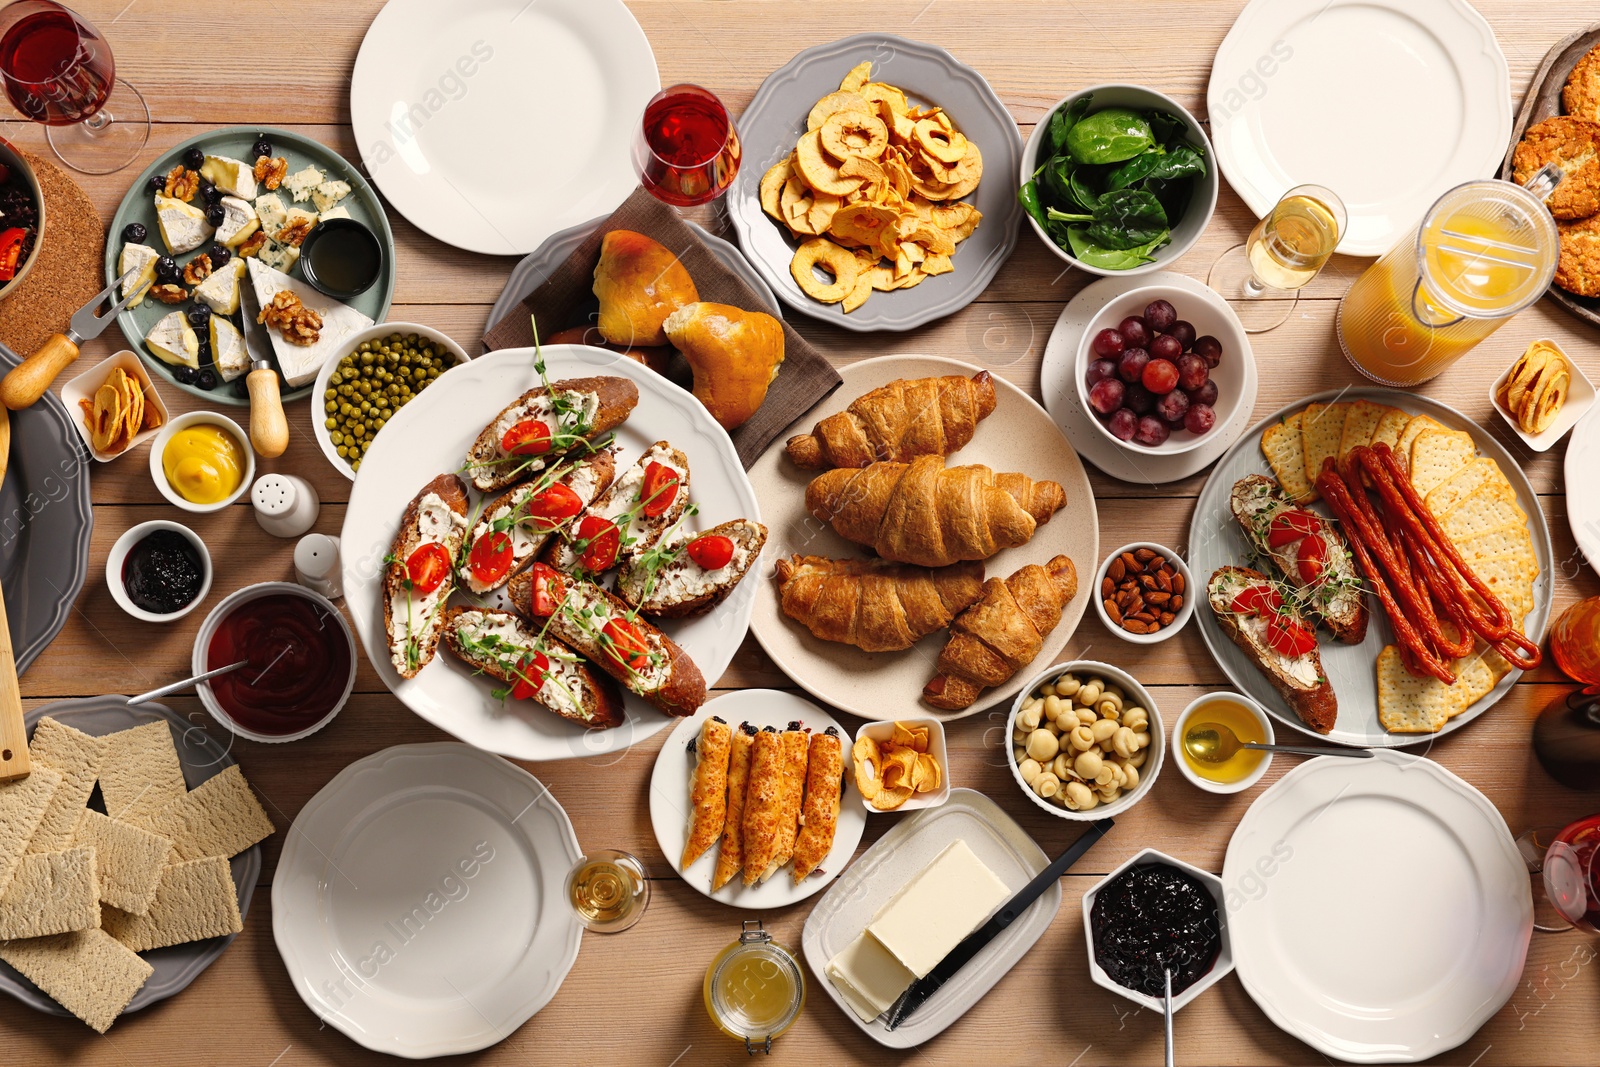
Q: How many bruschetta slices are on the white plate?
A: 7